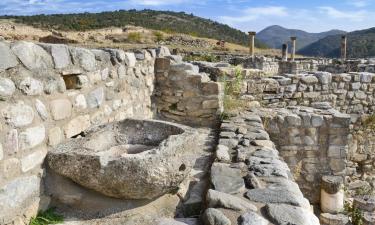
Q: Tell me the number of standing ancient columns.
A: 4